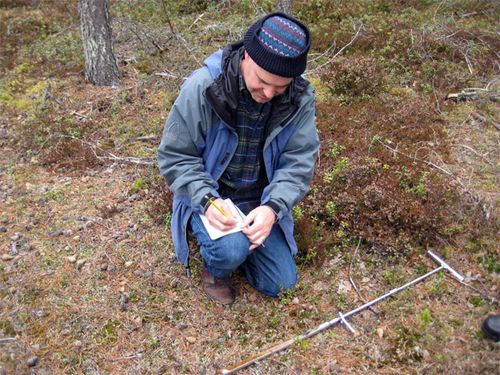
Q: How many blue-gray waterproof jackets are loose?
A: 1